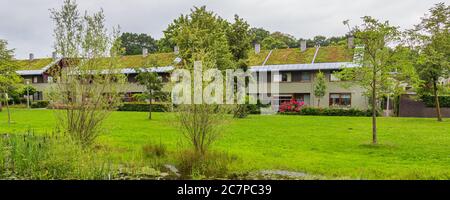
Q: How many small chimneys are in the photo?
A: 7